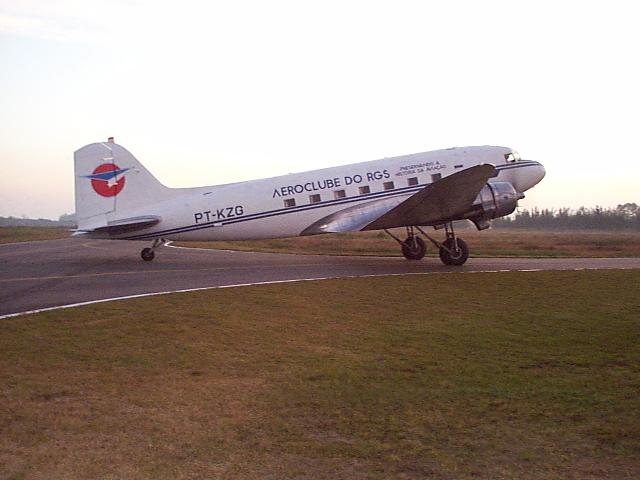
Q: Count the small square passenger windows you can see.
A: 7